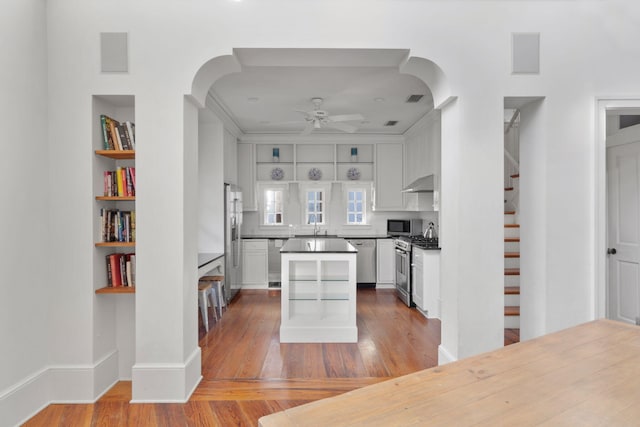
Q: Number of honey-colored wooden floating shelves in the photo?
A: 4